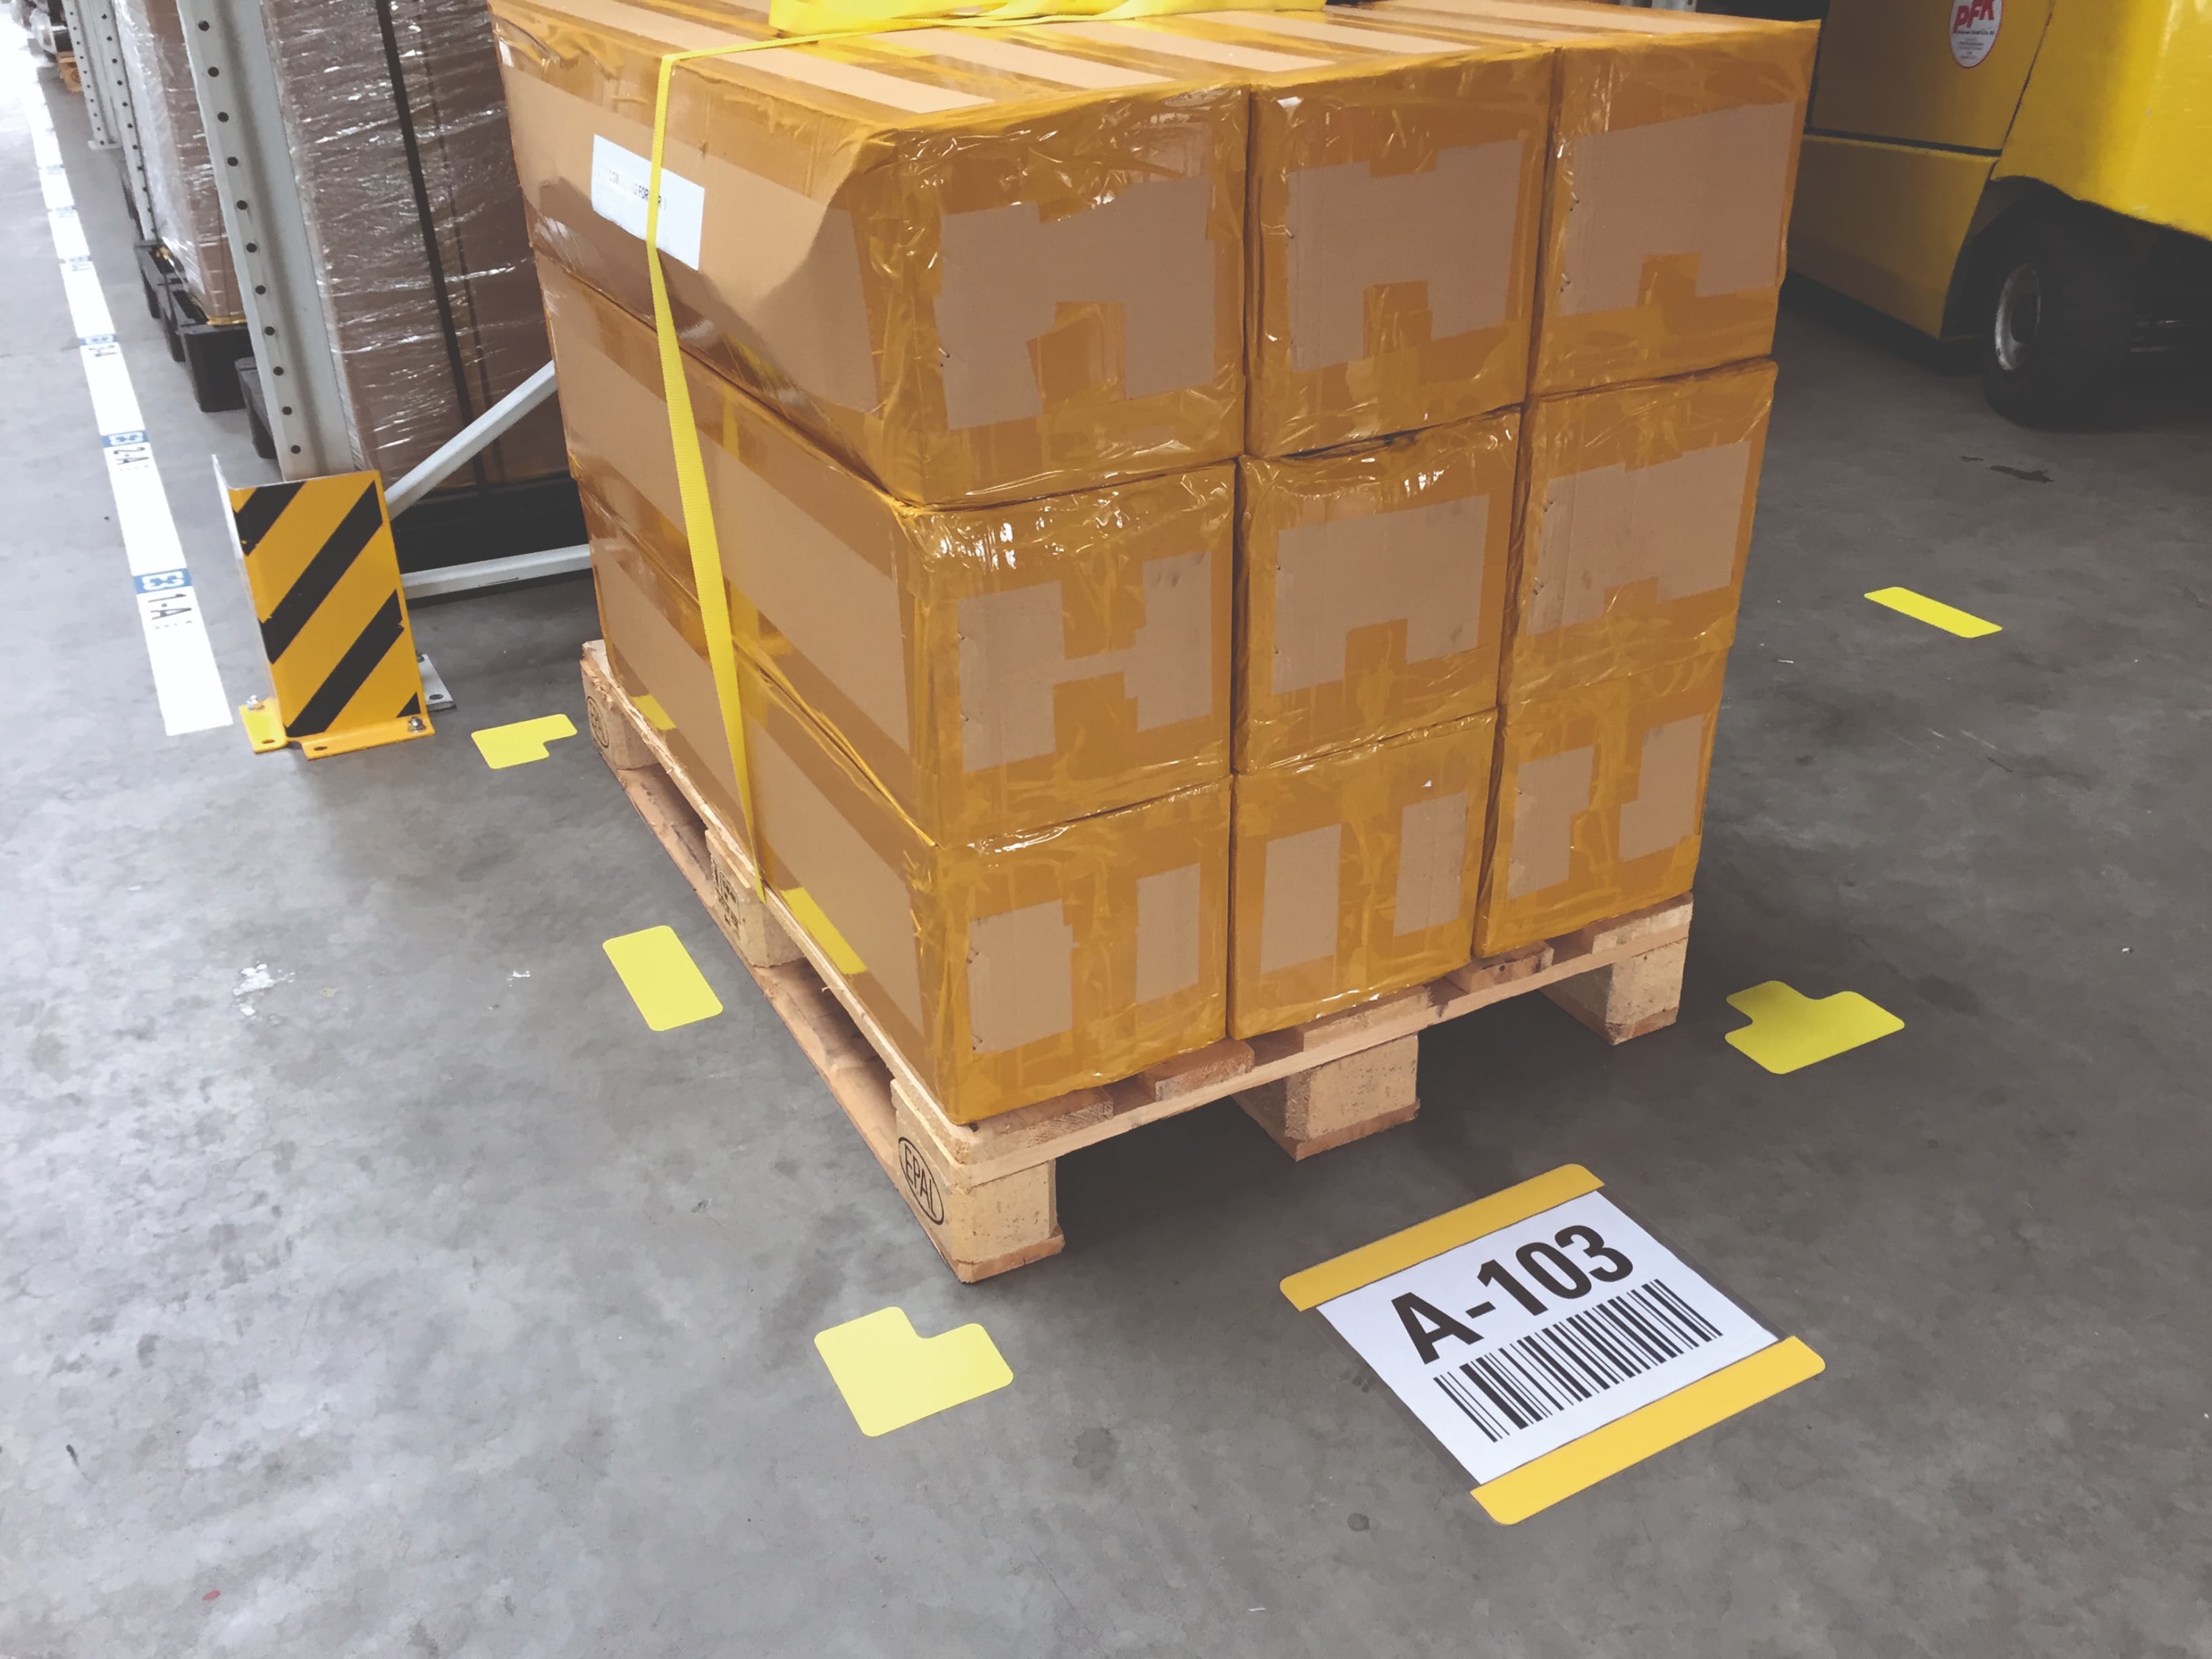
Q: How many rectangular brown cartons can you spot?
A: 9